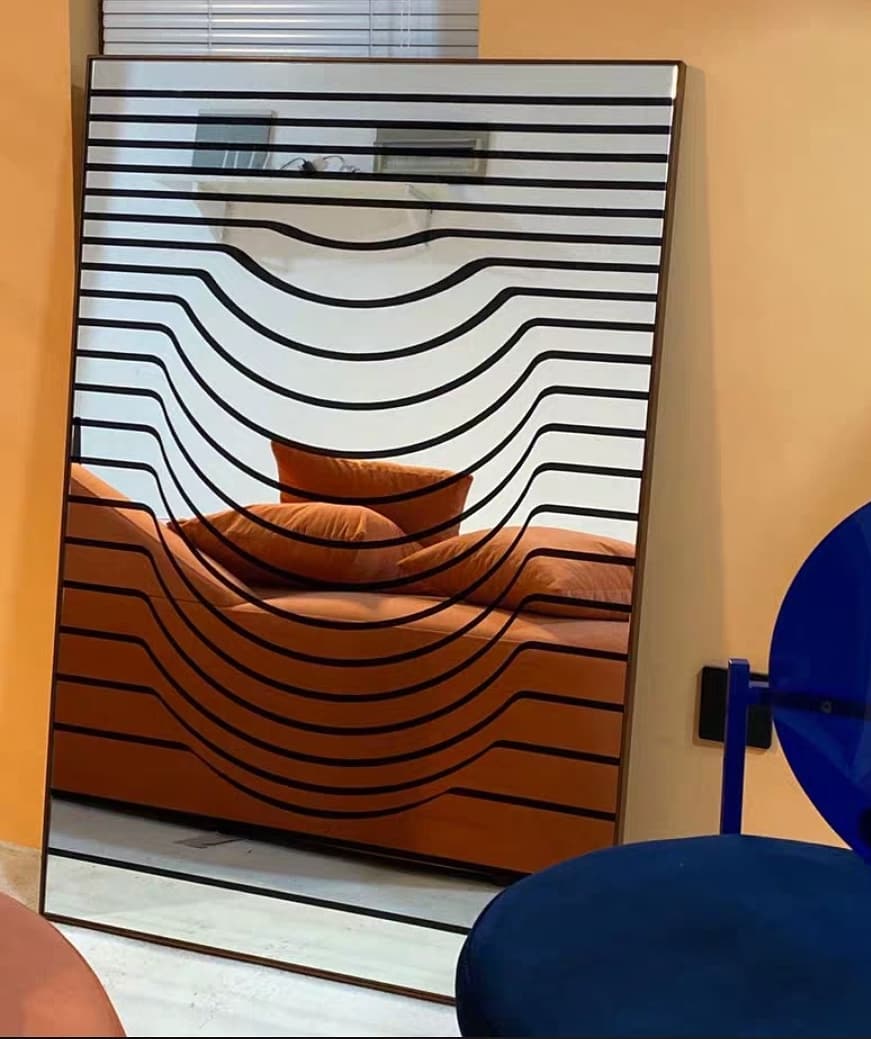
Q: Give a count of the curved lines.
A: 15